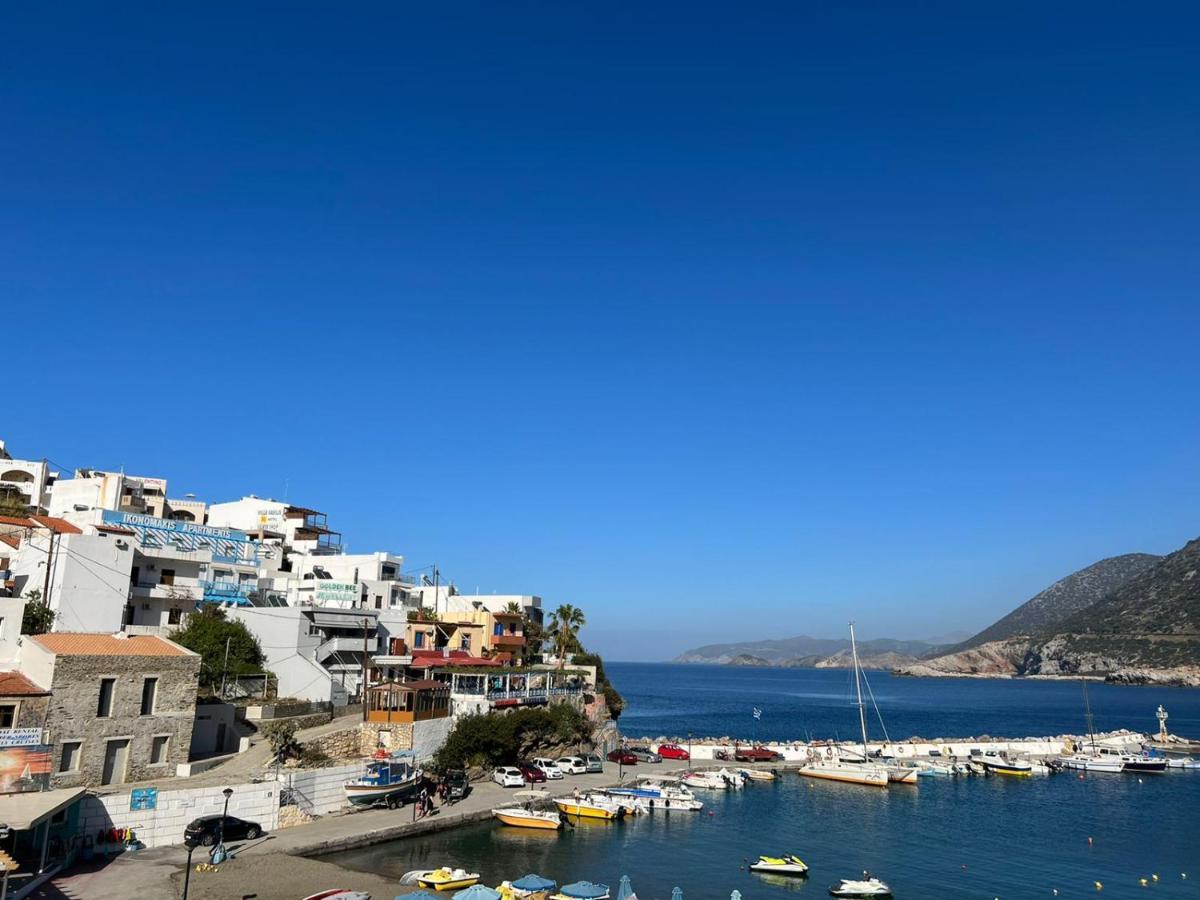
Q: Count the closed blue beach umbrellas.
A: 3